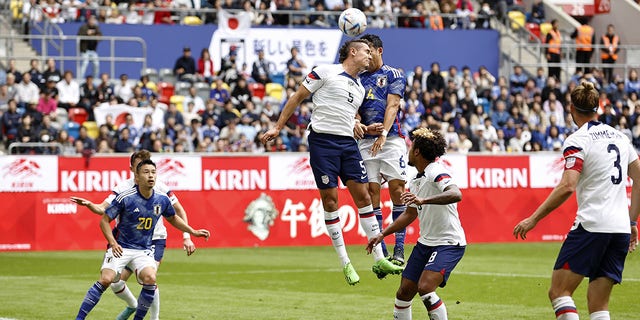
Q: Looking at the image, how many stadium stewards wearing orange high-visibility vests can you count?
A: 3